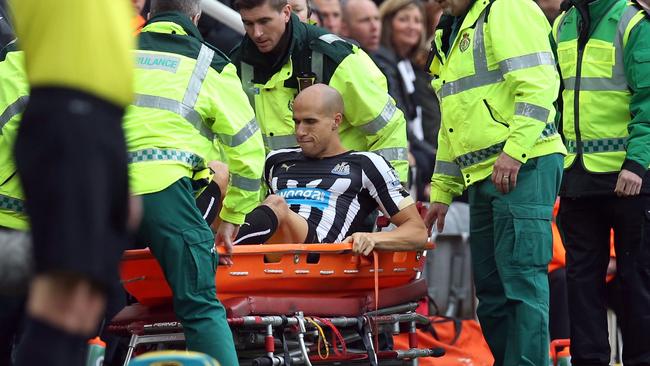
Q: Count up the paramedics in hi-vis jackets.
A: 5